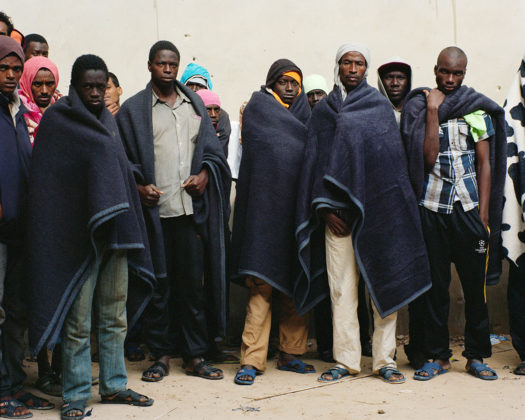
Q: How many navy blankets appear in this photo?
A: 5